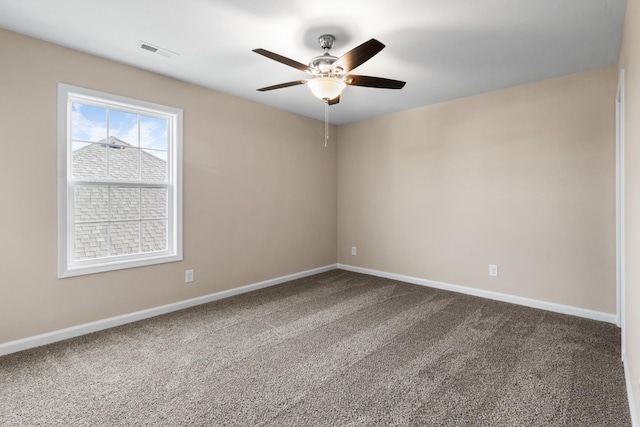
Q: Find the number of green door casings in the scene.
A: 0